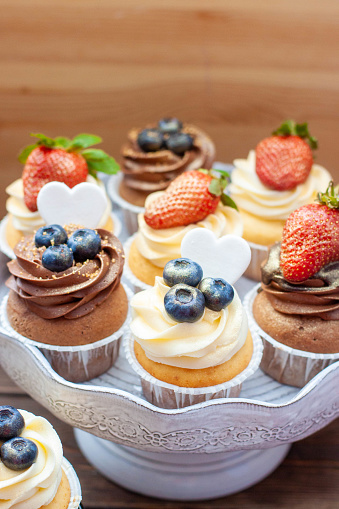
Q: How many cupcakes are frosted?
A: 8